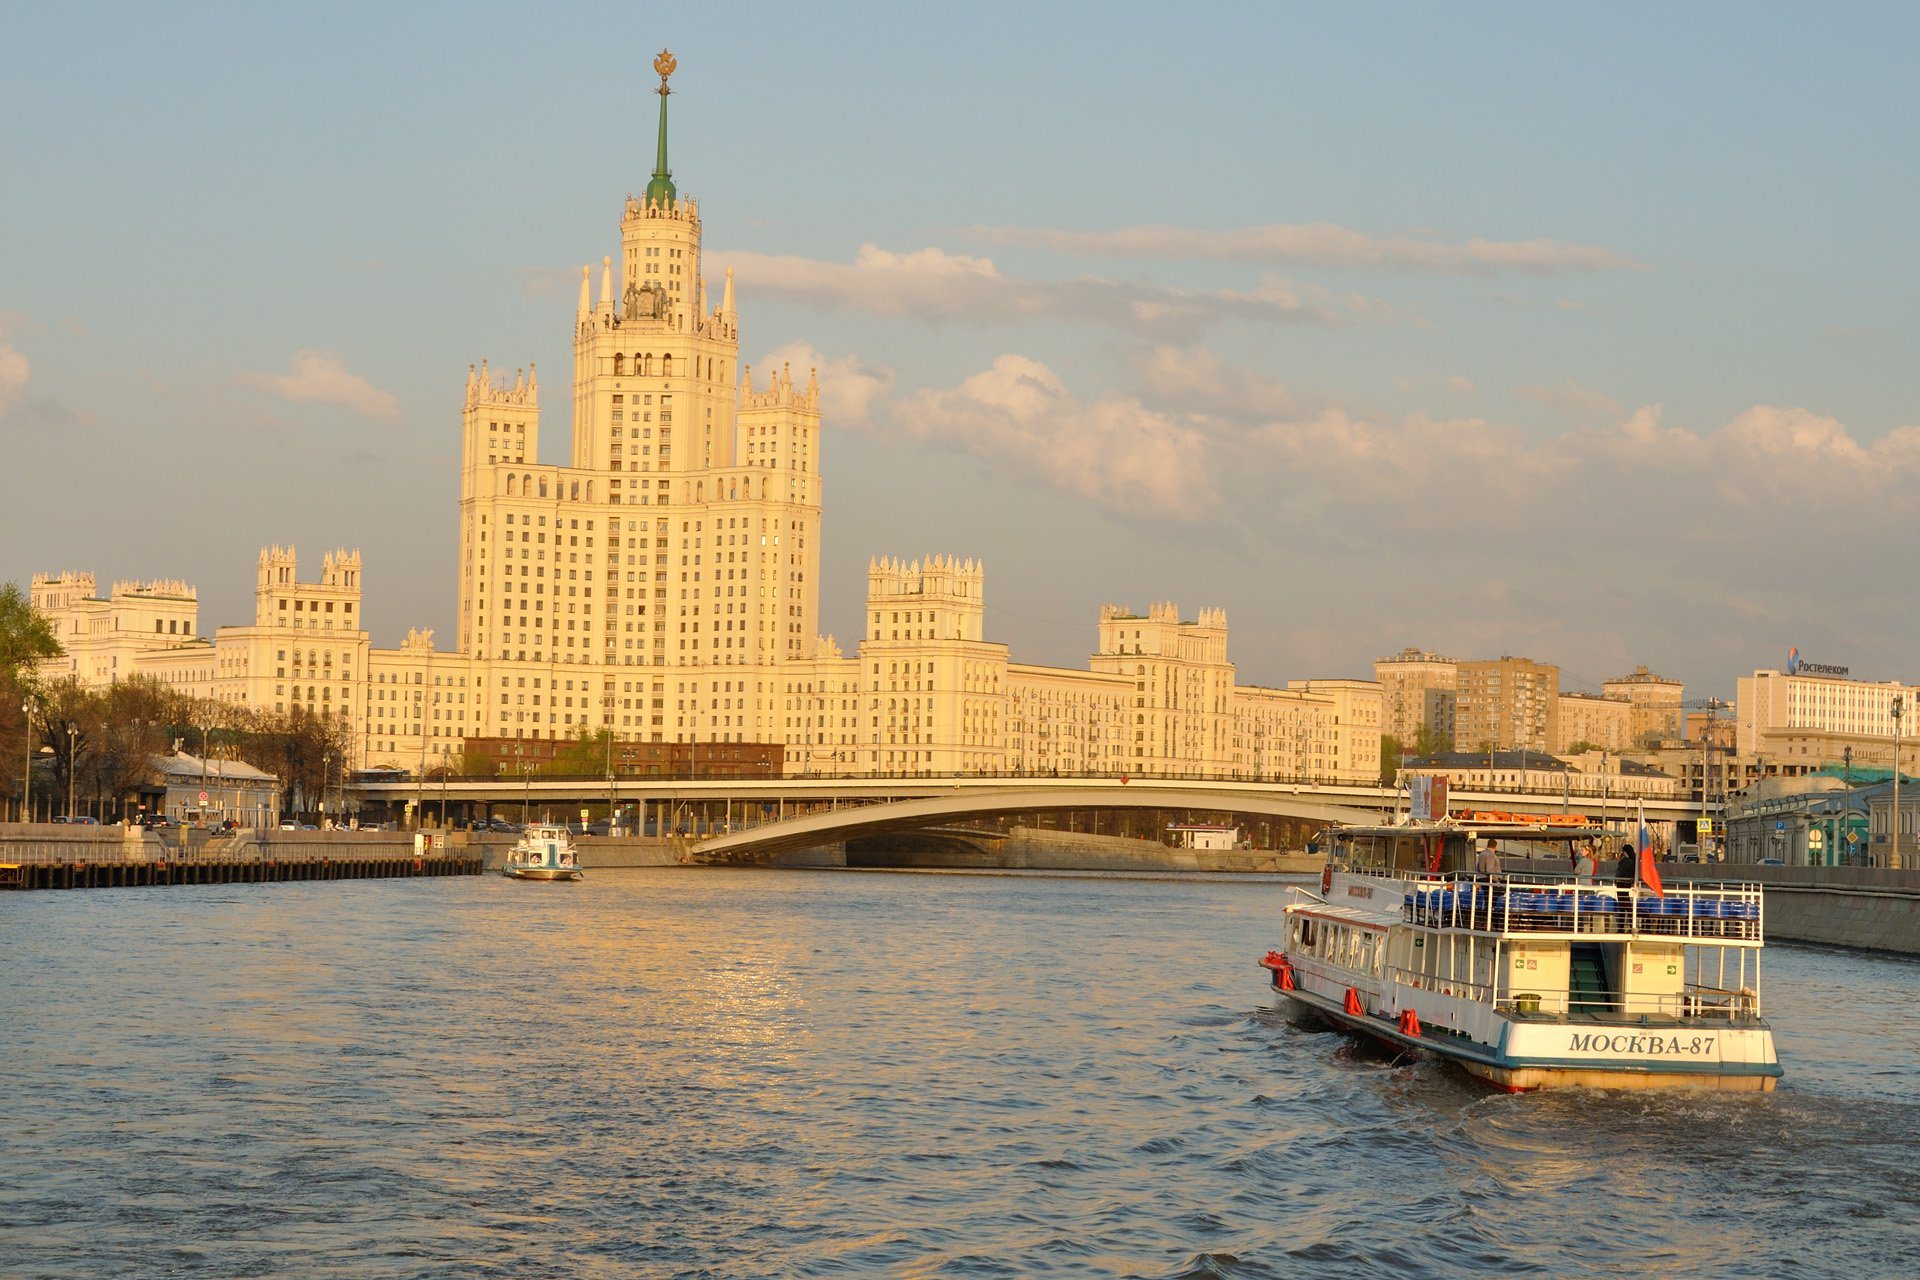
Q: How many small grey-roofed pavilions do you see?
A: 1